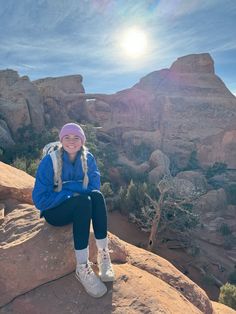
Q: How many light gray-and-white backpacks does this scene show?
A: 1